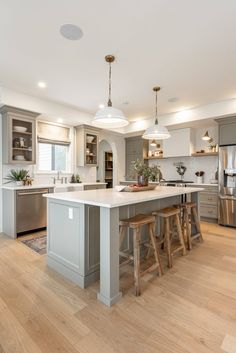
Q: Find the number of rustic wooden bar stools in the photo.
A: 3